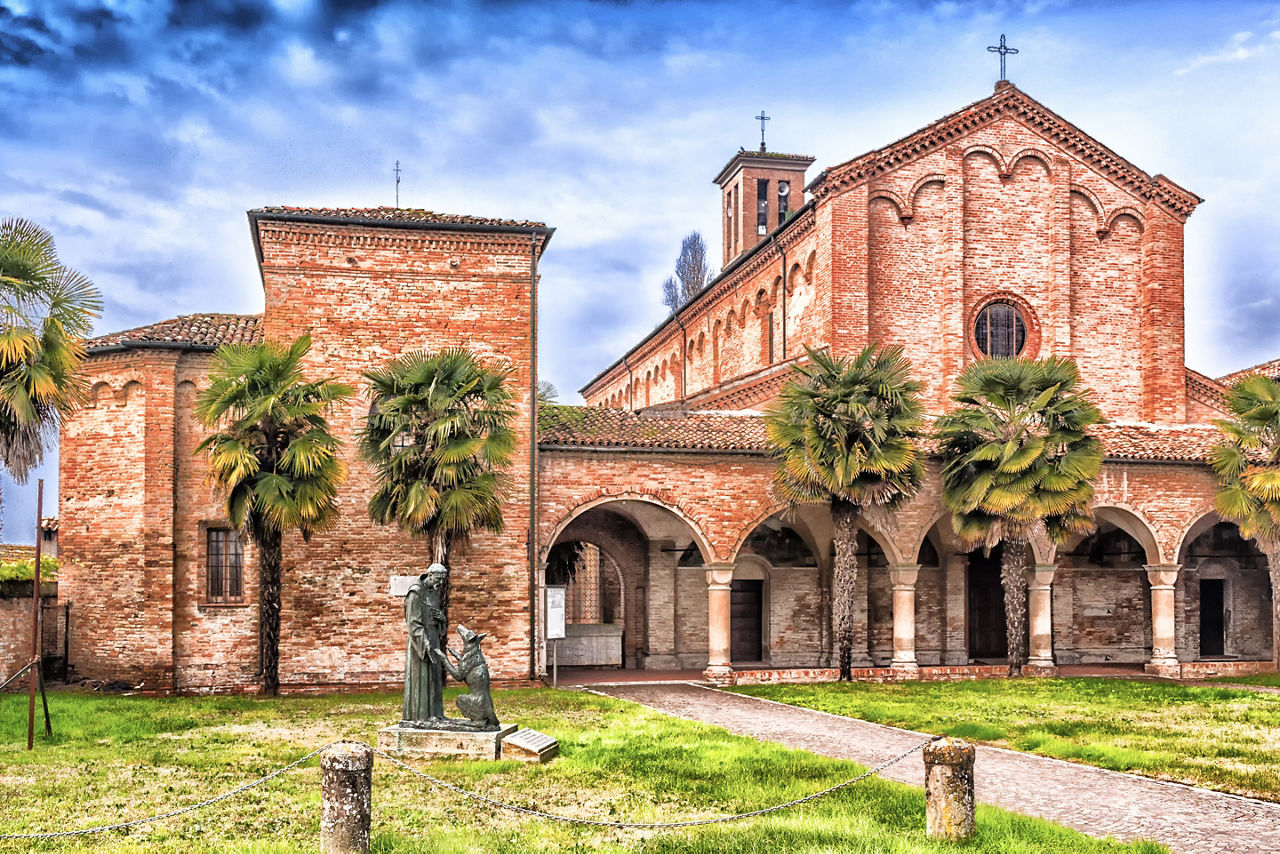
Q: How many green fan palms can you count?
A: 6